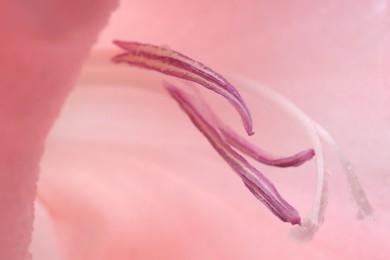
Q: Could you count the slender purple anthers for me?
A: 3